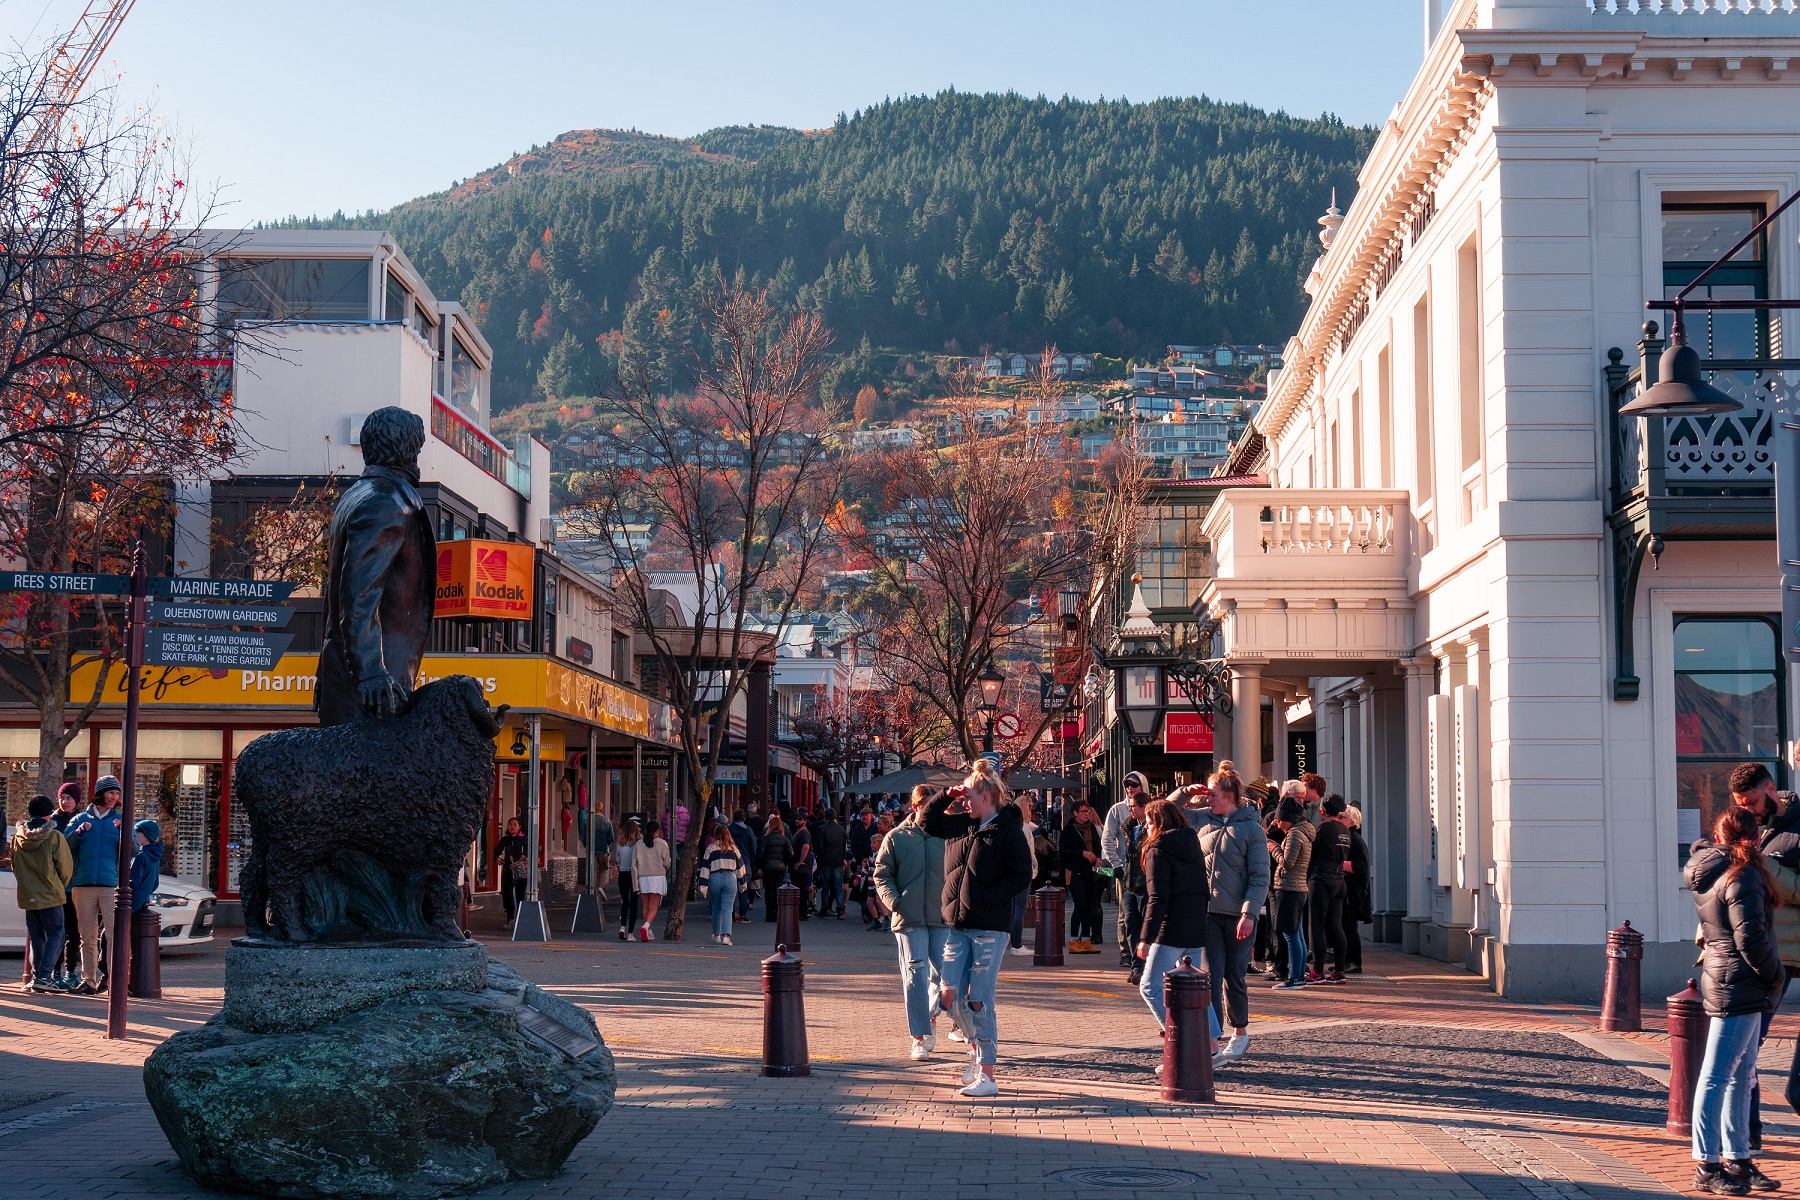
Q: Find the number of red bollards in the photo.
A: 7